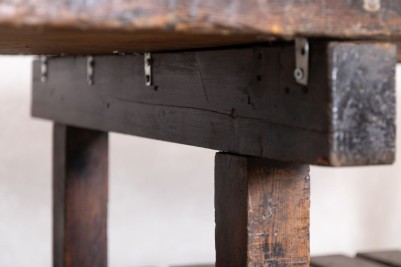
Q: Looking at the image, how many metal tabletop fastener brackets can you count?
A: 4